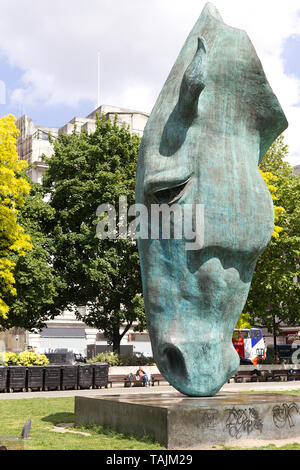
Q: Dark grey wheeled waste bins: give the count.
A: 7